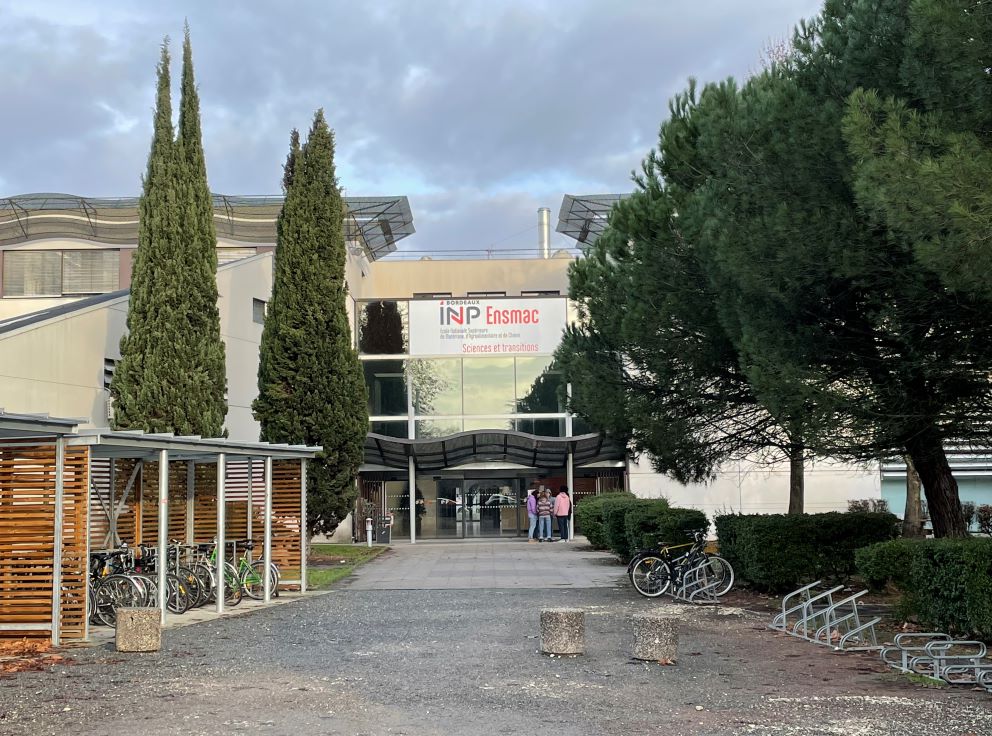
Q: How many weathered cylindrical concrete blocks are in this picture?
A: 3